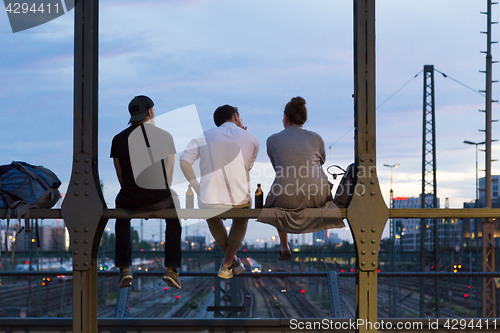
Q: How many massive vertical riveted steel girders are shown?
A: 2